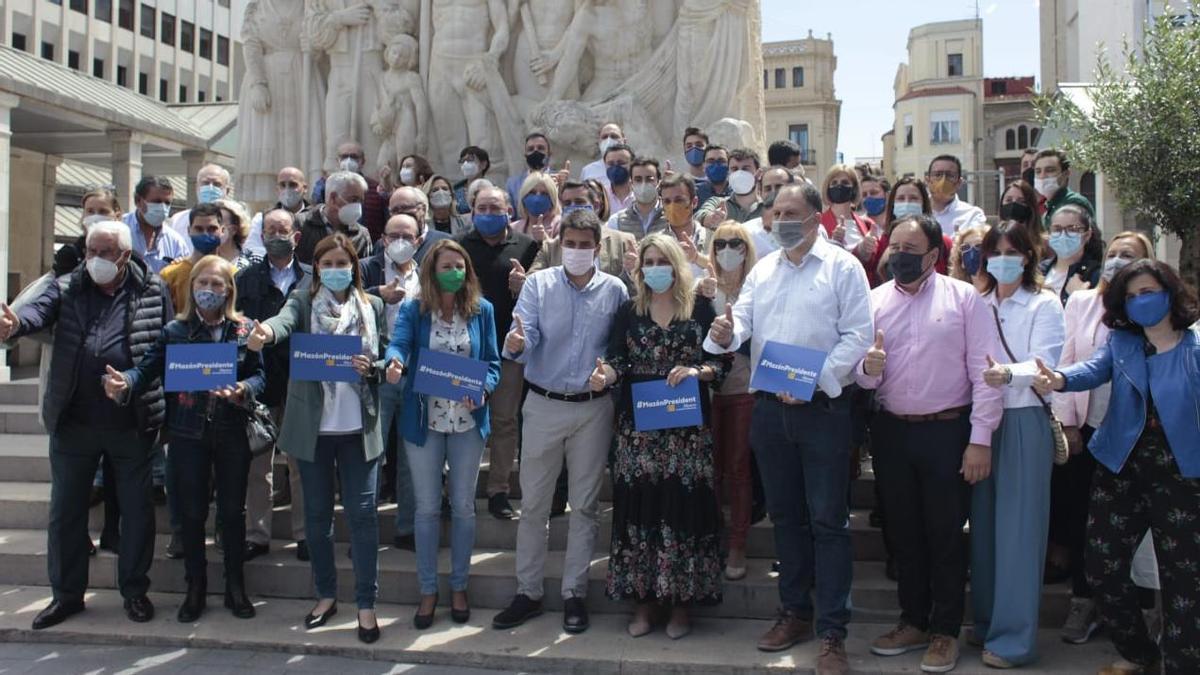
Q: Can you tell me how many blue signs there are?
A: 5